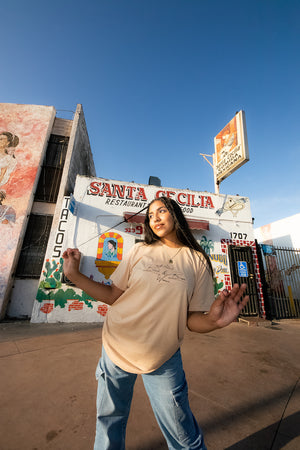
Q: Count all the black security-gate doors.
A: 1